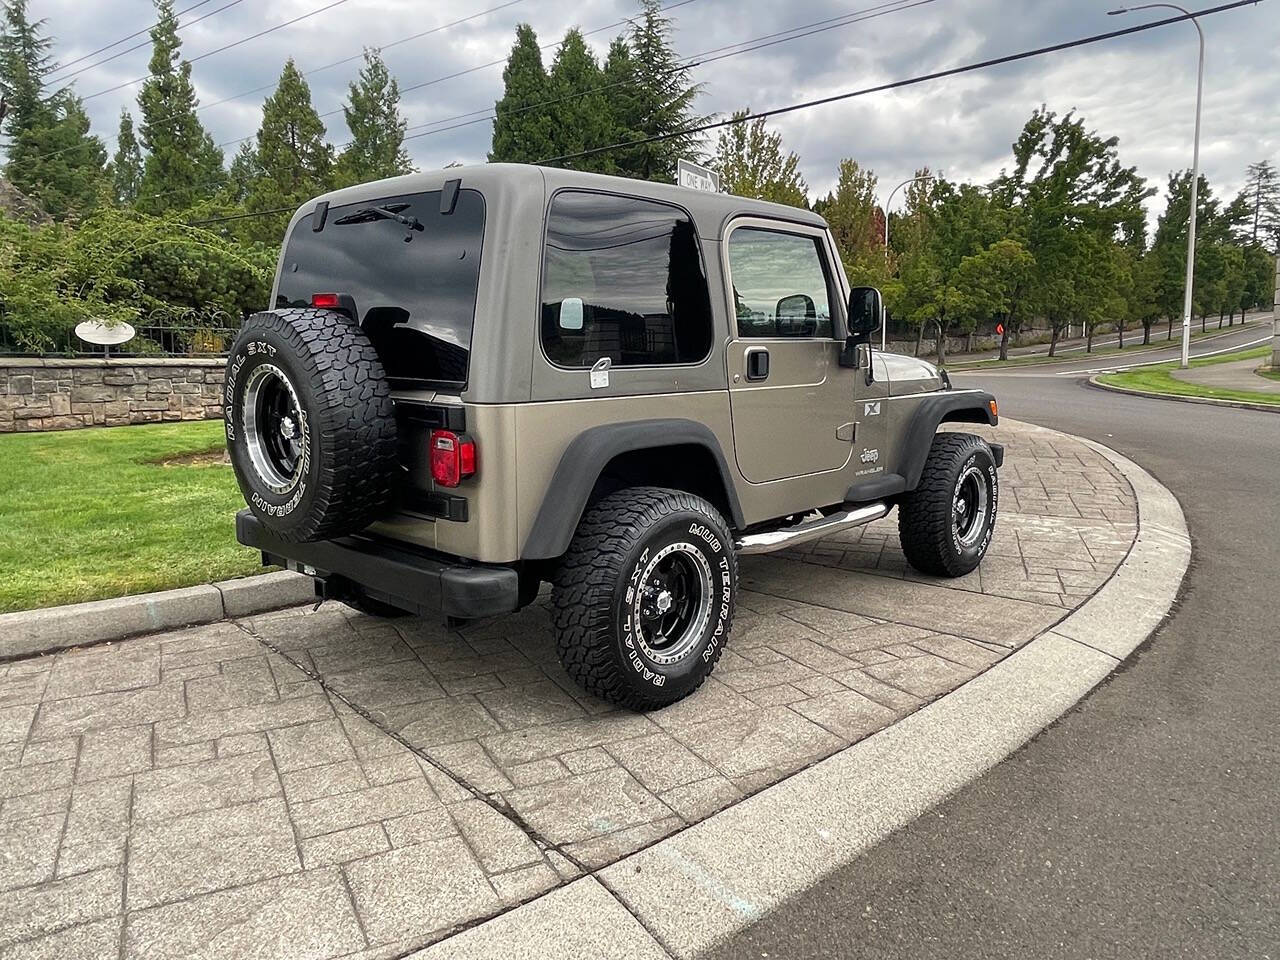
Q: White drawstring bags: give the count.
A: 0